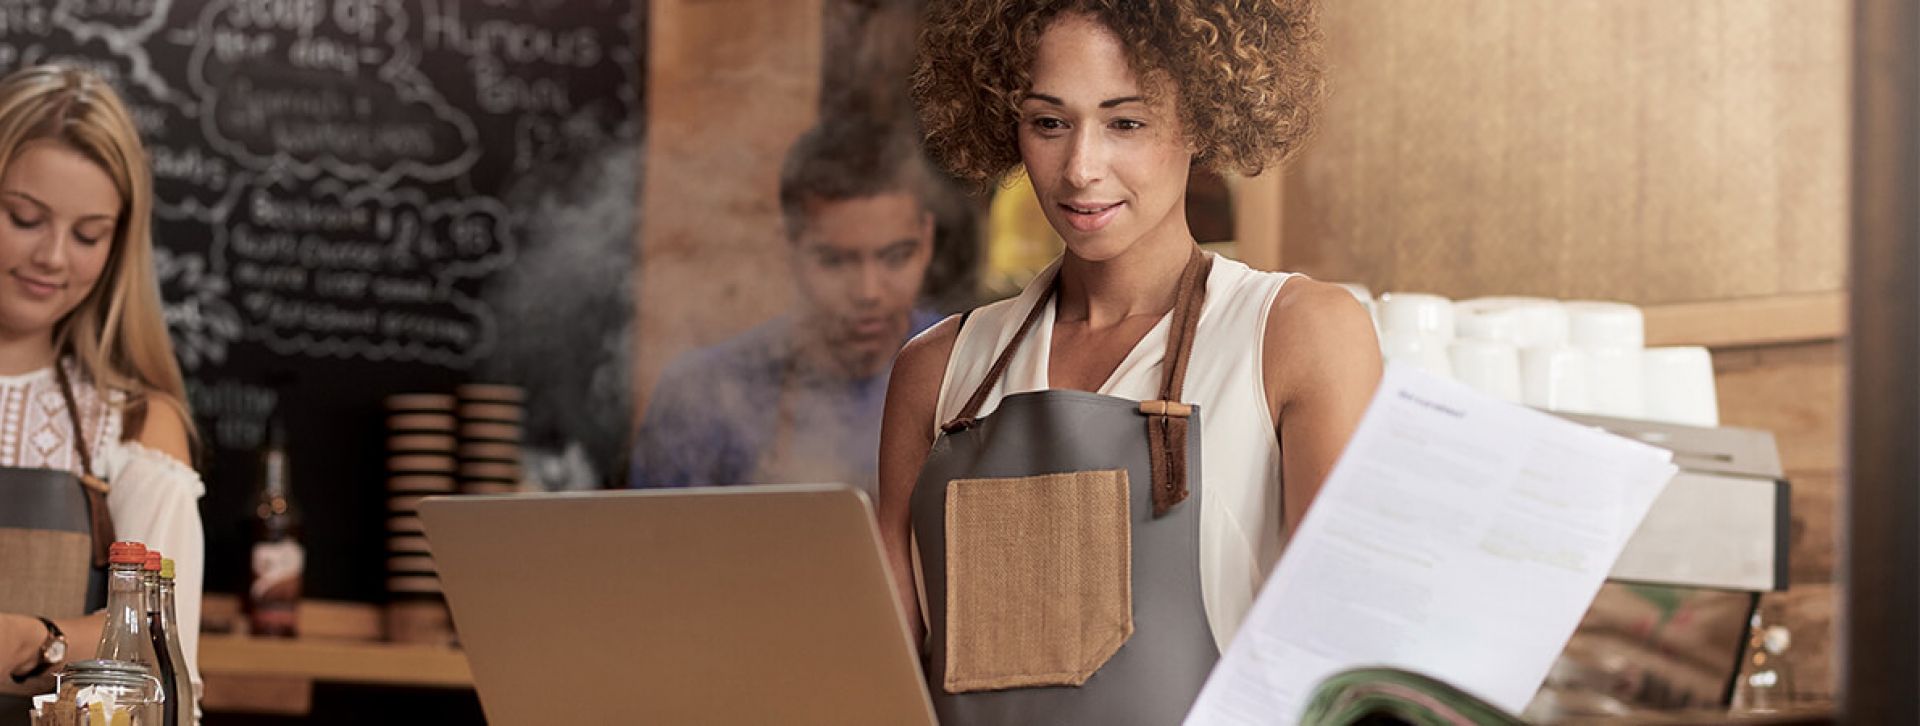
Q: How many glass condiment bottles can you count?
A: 3